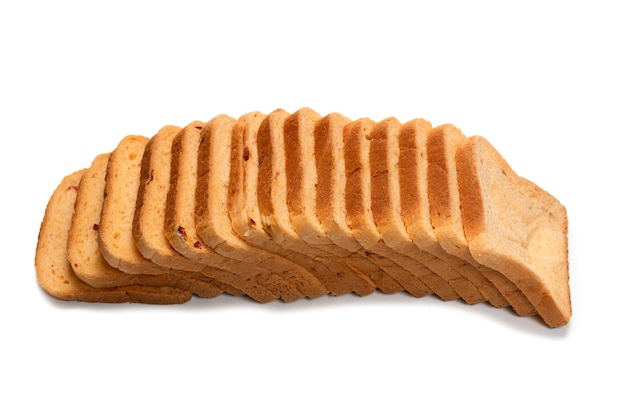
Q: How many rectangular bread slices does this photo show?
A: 15